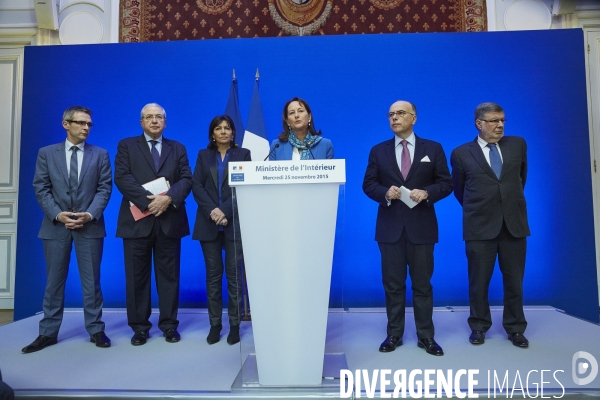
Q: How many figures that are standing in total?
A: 6